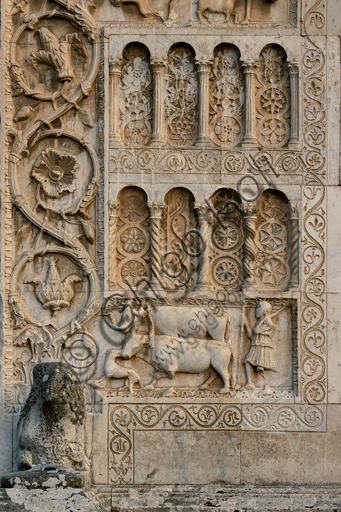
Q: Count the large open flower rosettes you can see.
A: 1